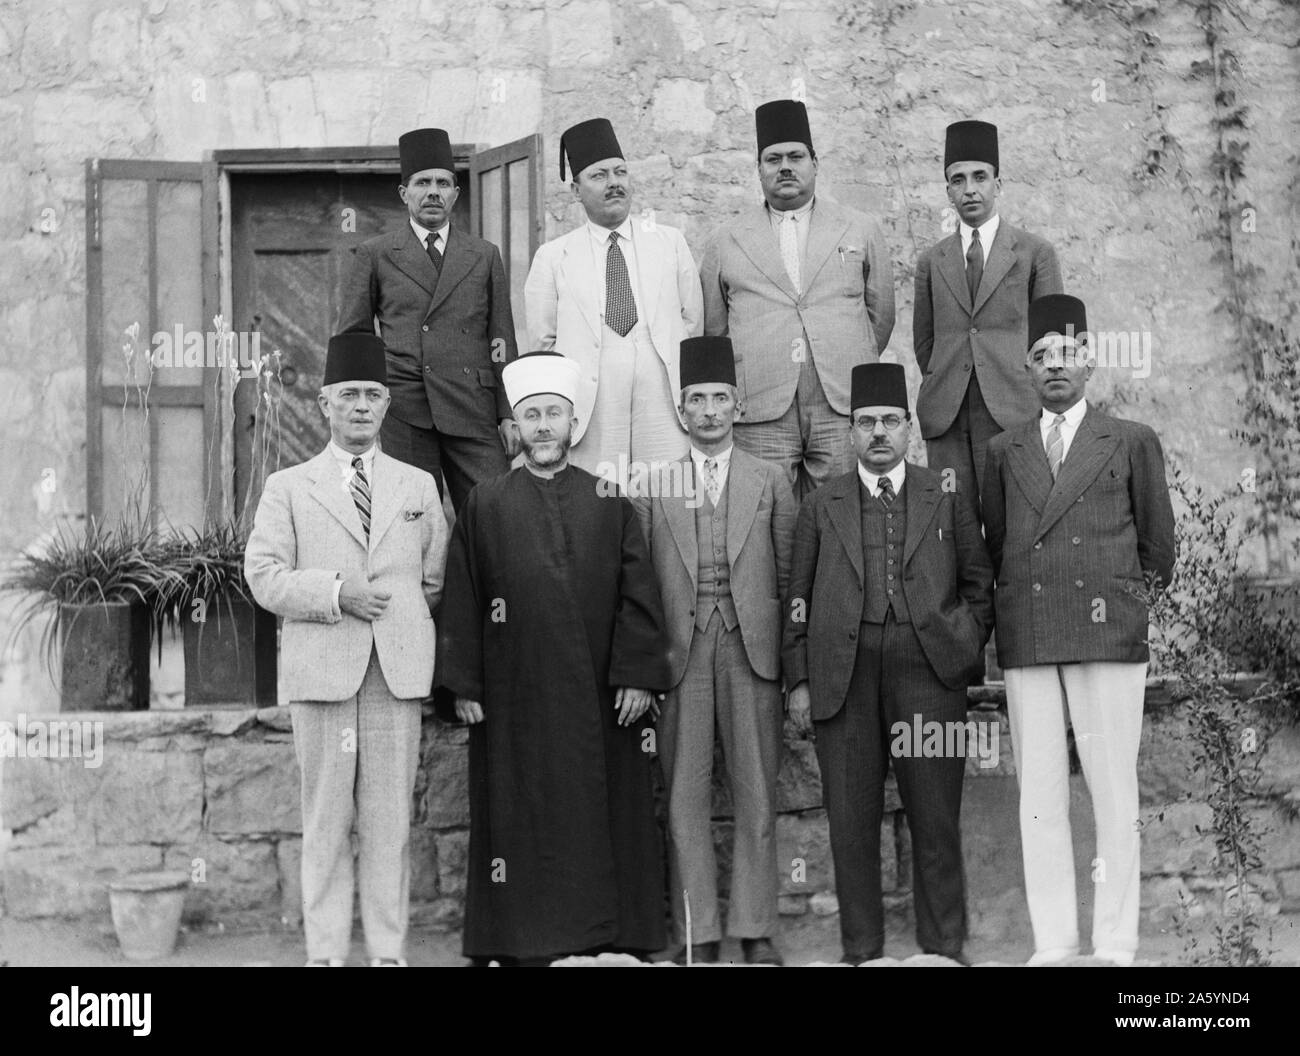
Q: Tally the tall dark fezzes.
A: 8